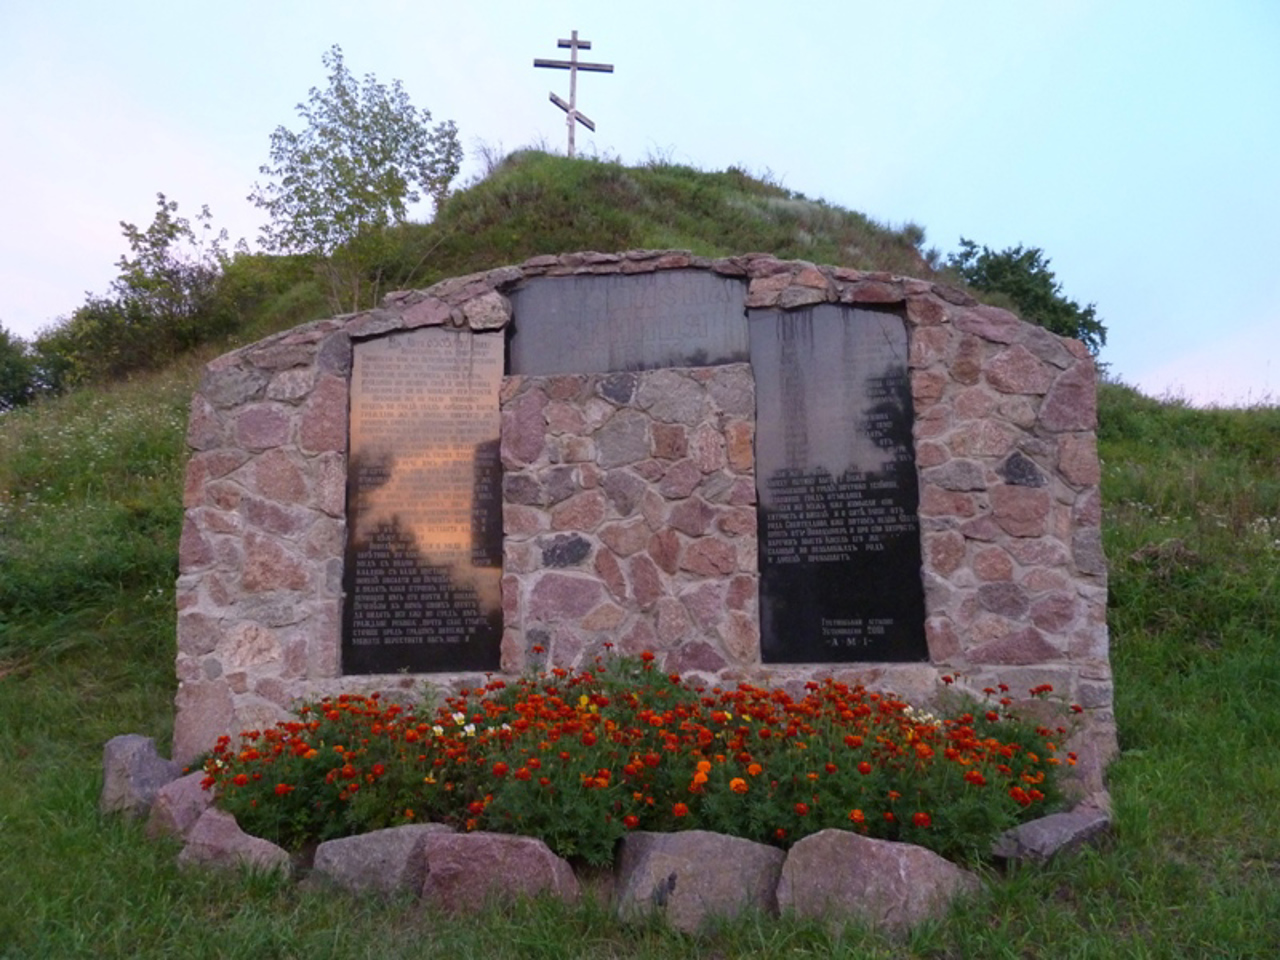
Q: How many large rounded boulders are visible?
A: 8